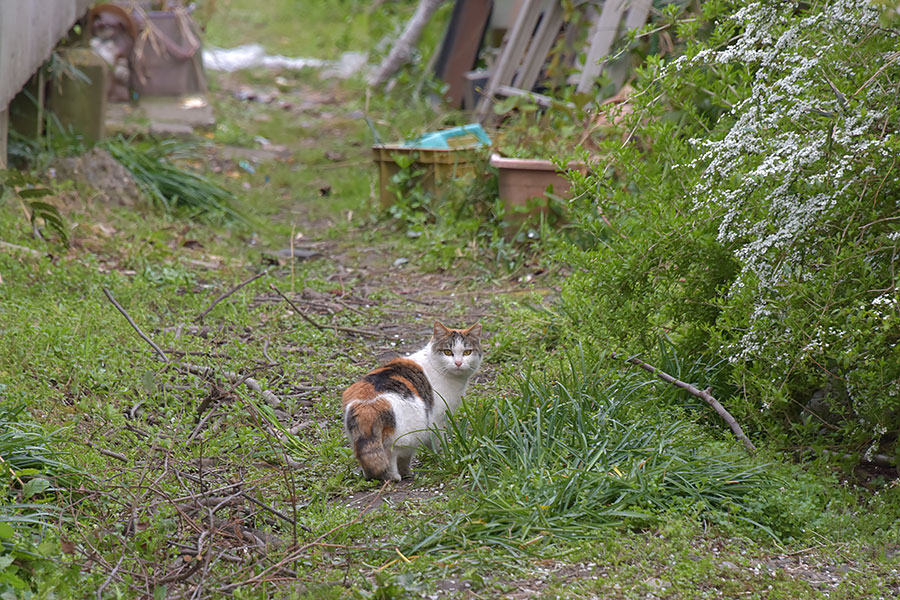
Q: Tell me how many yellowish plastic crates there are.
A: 1